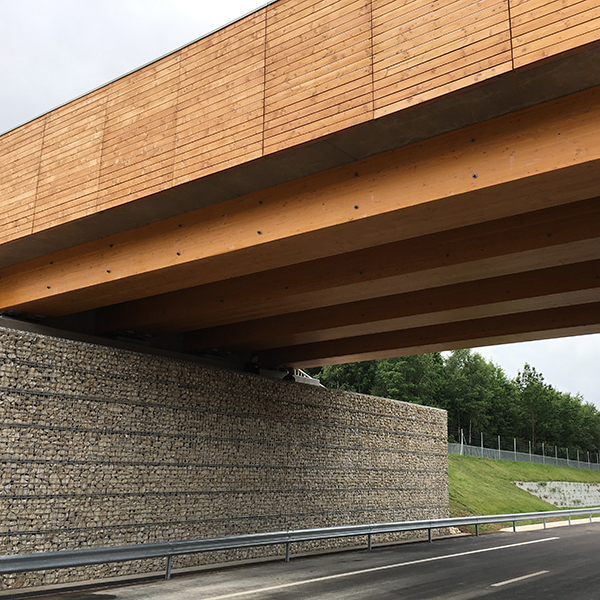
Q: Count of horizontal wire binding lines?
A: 6